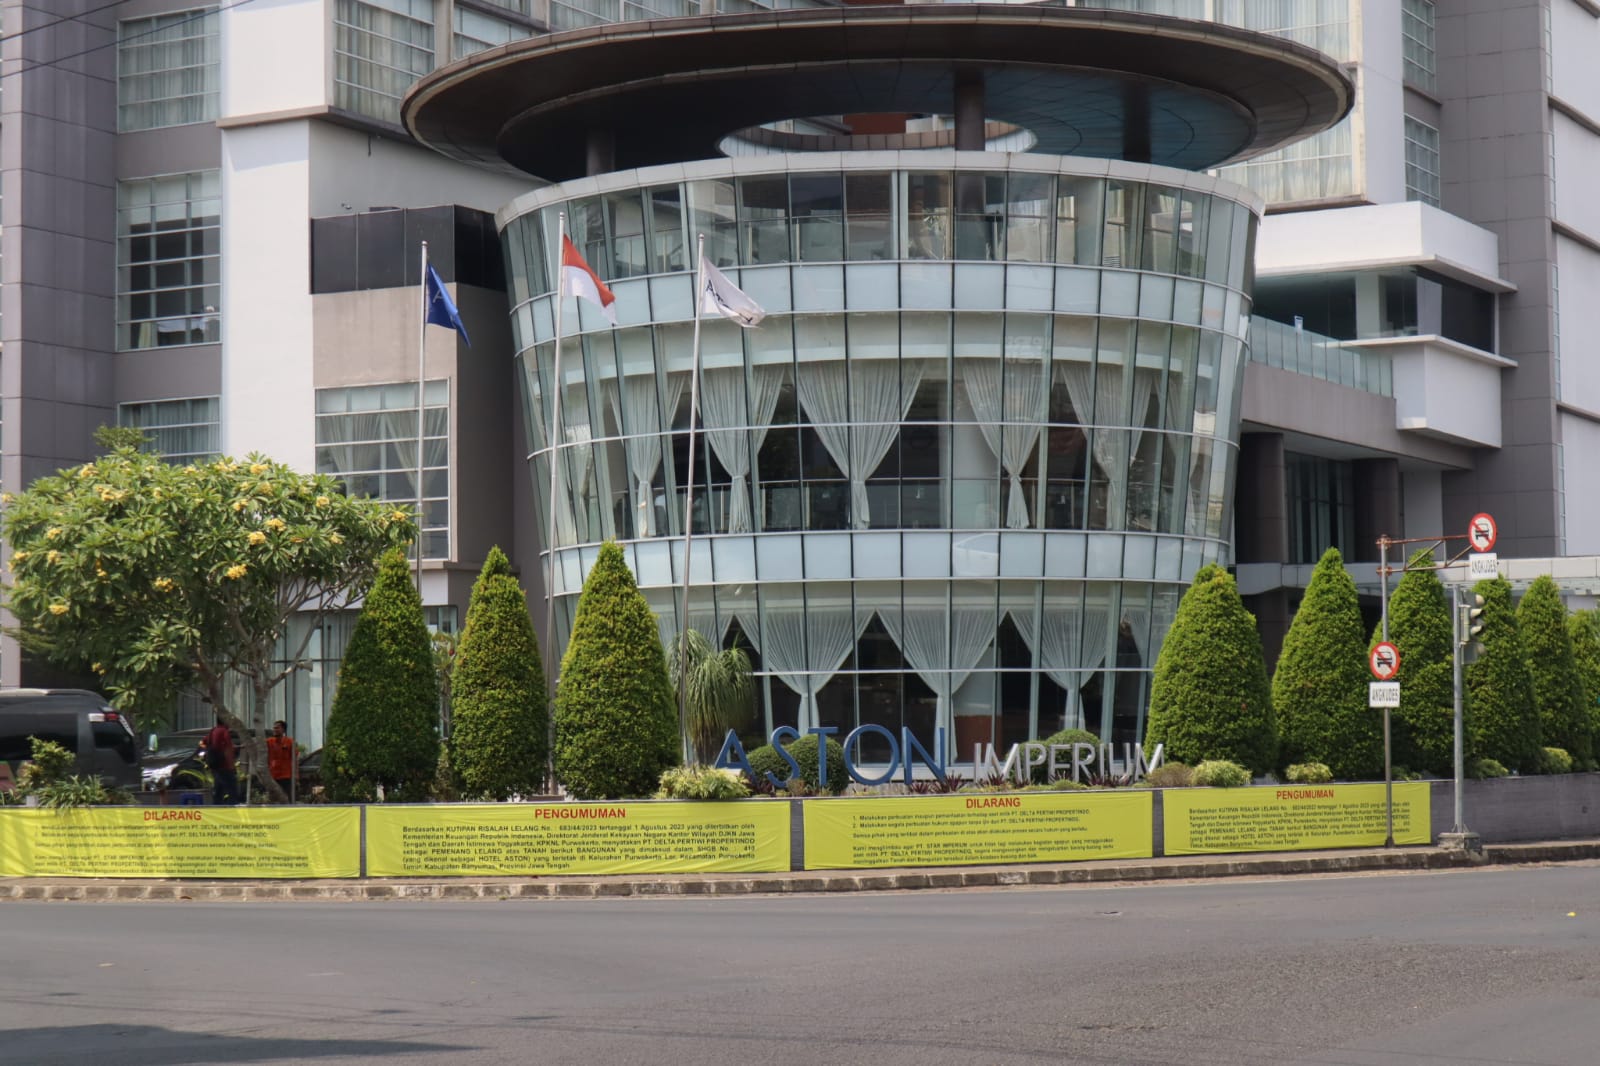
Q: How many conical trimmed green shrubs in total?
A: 9